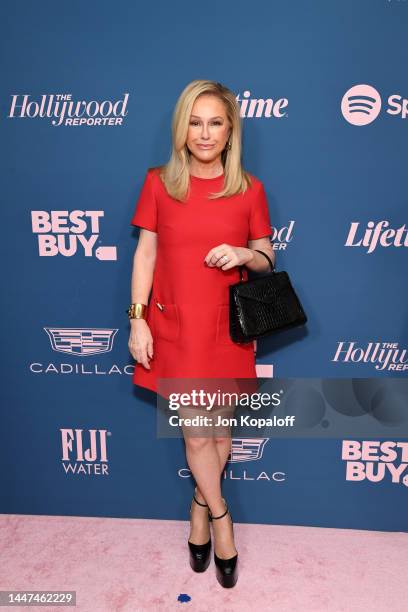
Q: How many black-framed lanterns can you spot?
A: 0